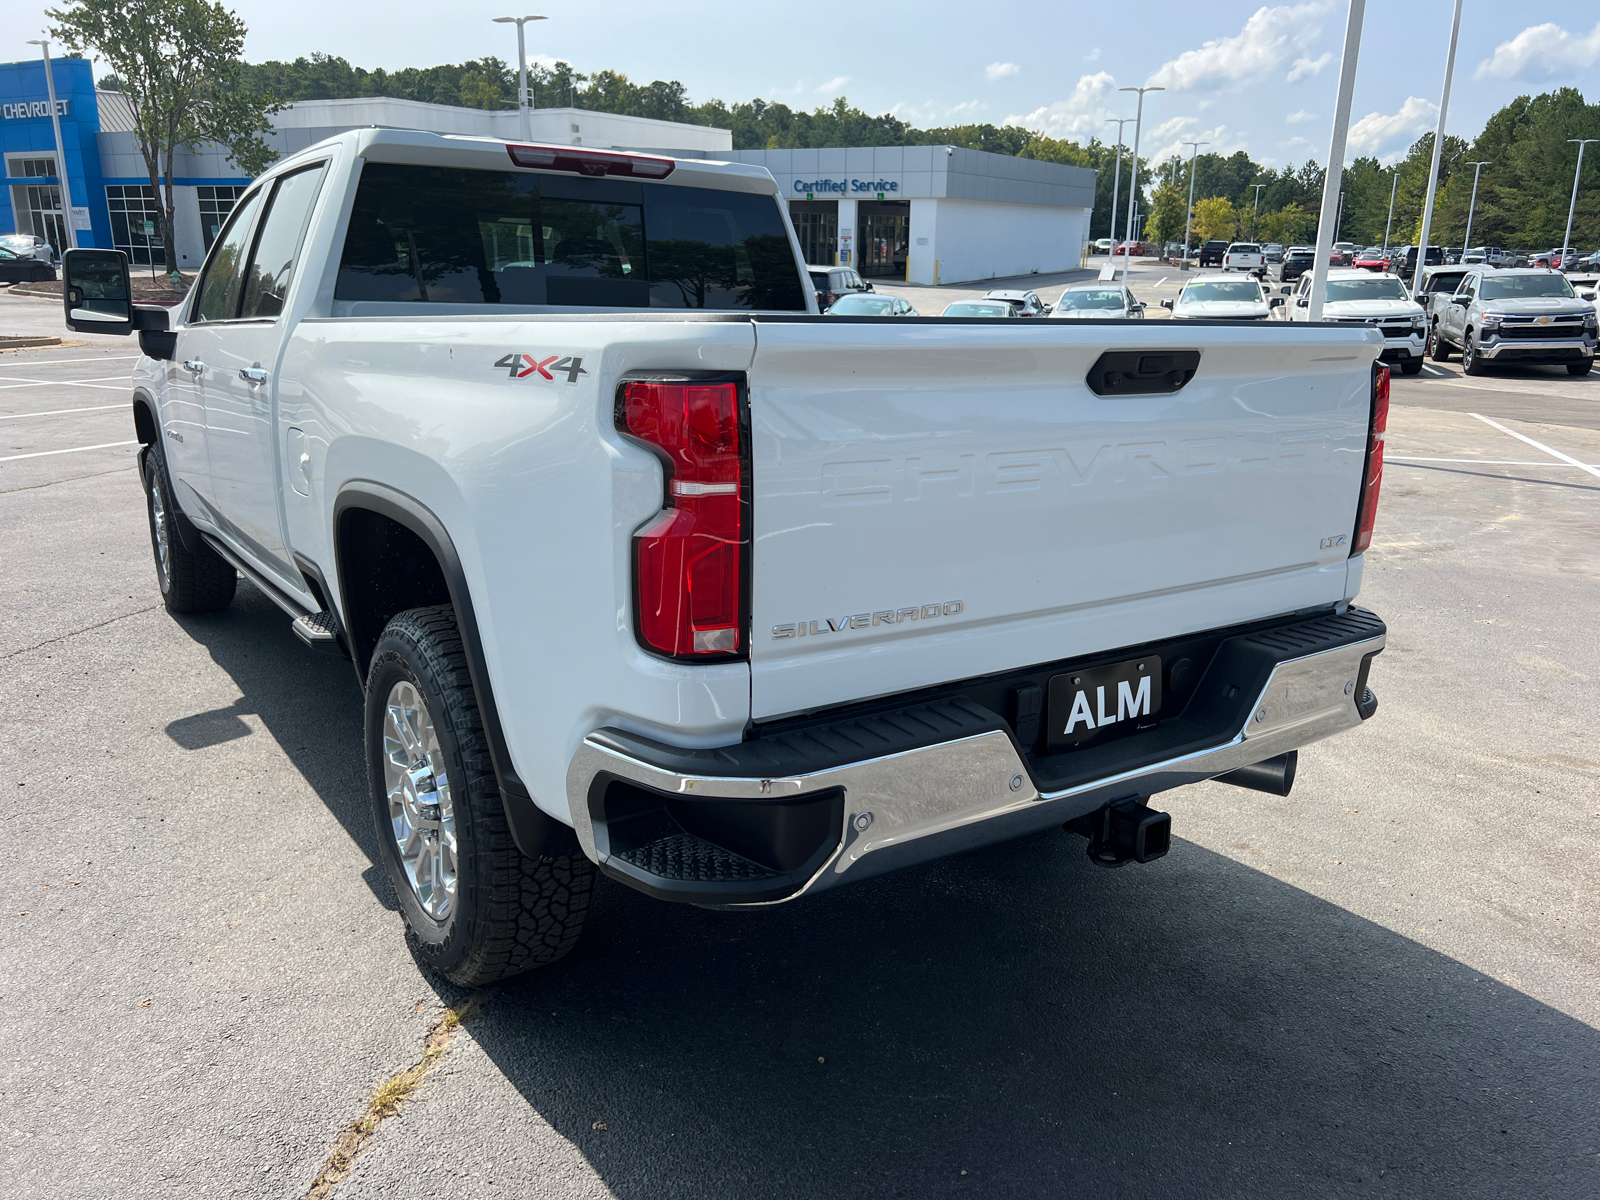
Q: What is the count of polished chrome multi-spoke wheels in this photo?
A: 2